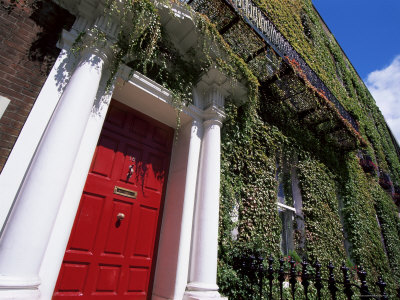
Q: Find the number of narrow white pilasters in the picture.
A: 2